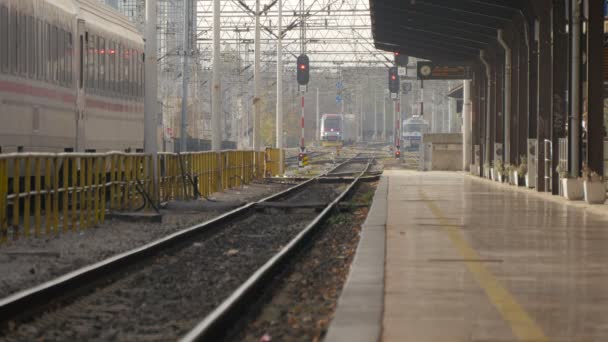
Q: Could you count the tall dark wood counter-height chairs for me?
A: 0